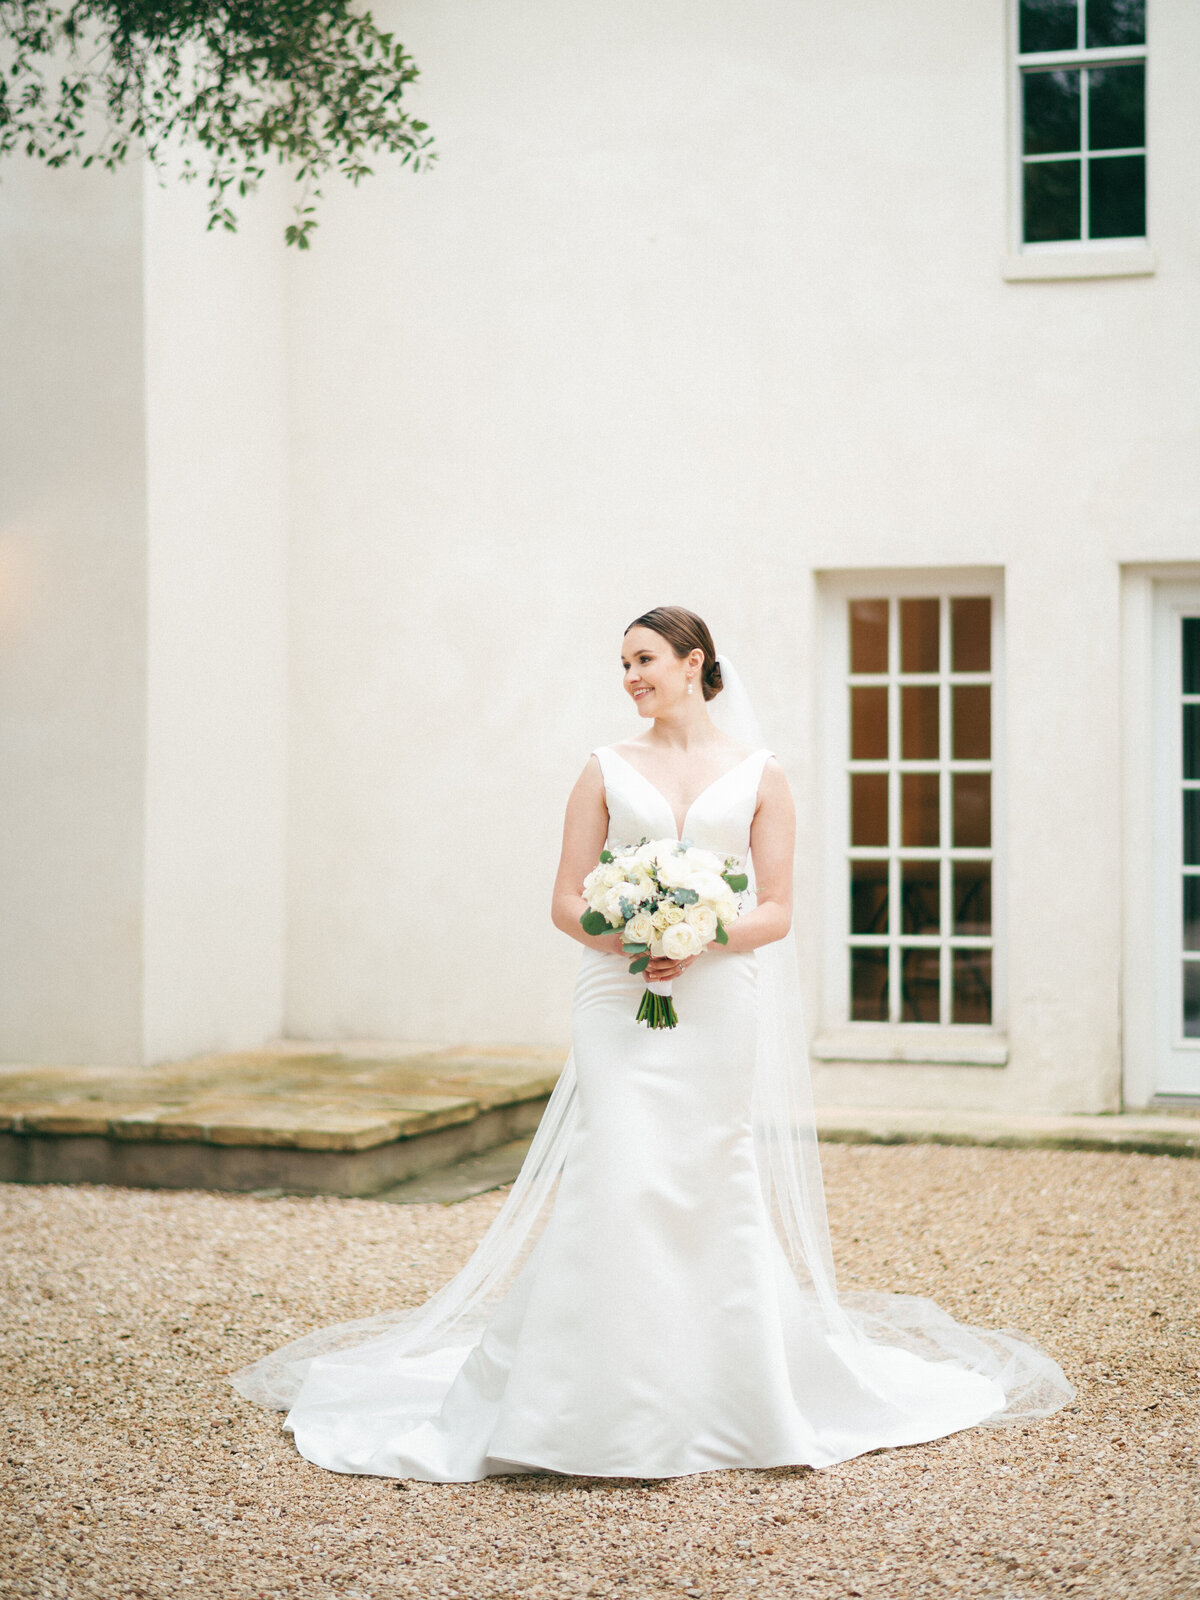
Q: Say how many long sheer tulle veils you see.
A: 1